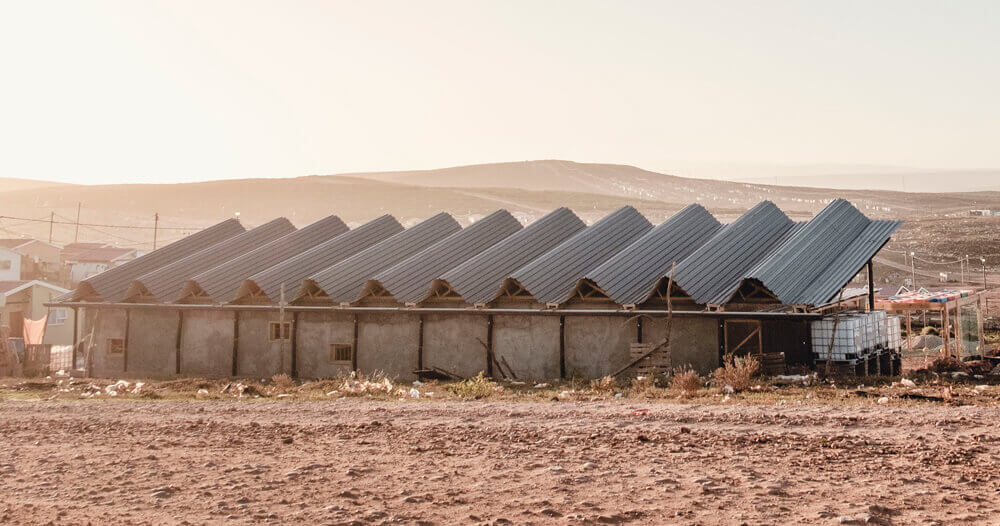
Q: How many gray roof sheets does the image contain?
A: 11